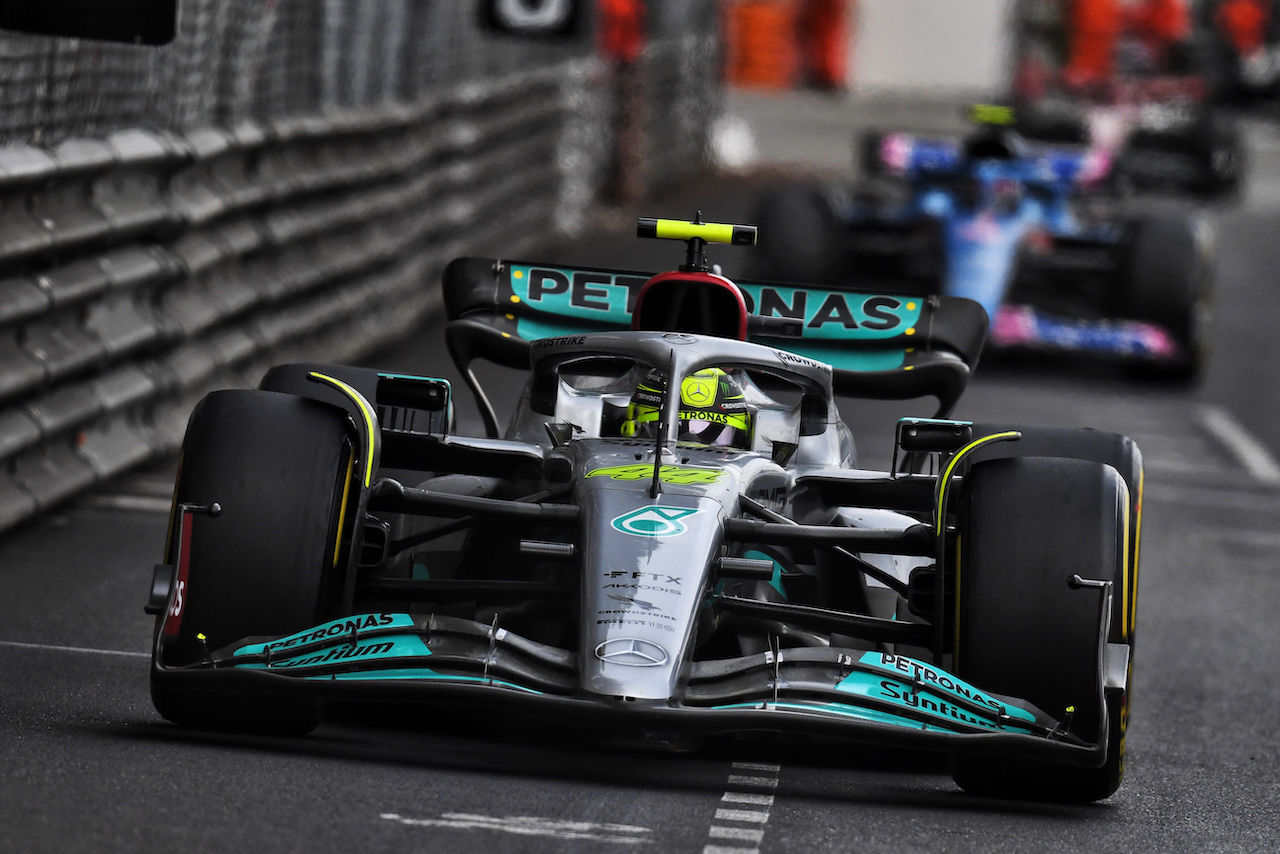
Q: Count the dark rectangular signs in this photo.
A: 2